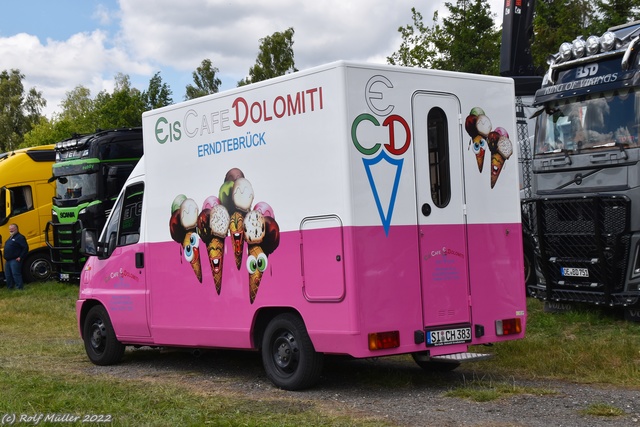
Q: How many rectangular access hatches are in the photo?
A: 1